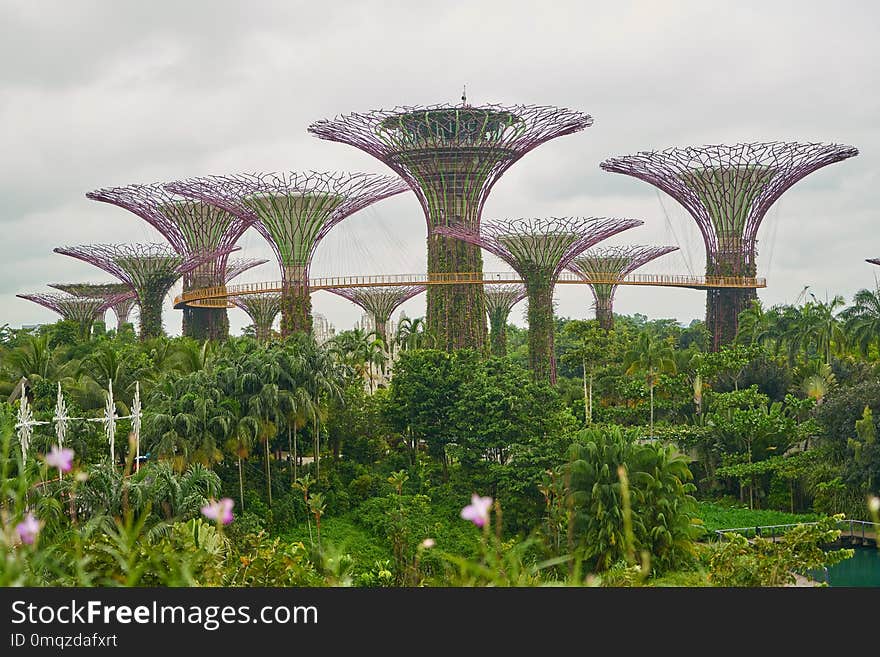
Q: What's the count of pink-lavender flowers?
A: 4